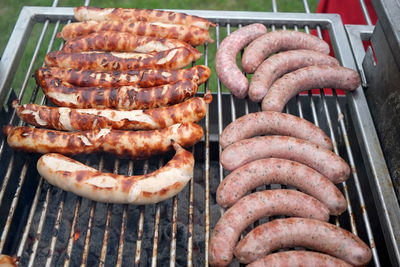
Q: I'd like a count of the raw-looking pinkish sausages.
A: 10